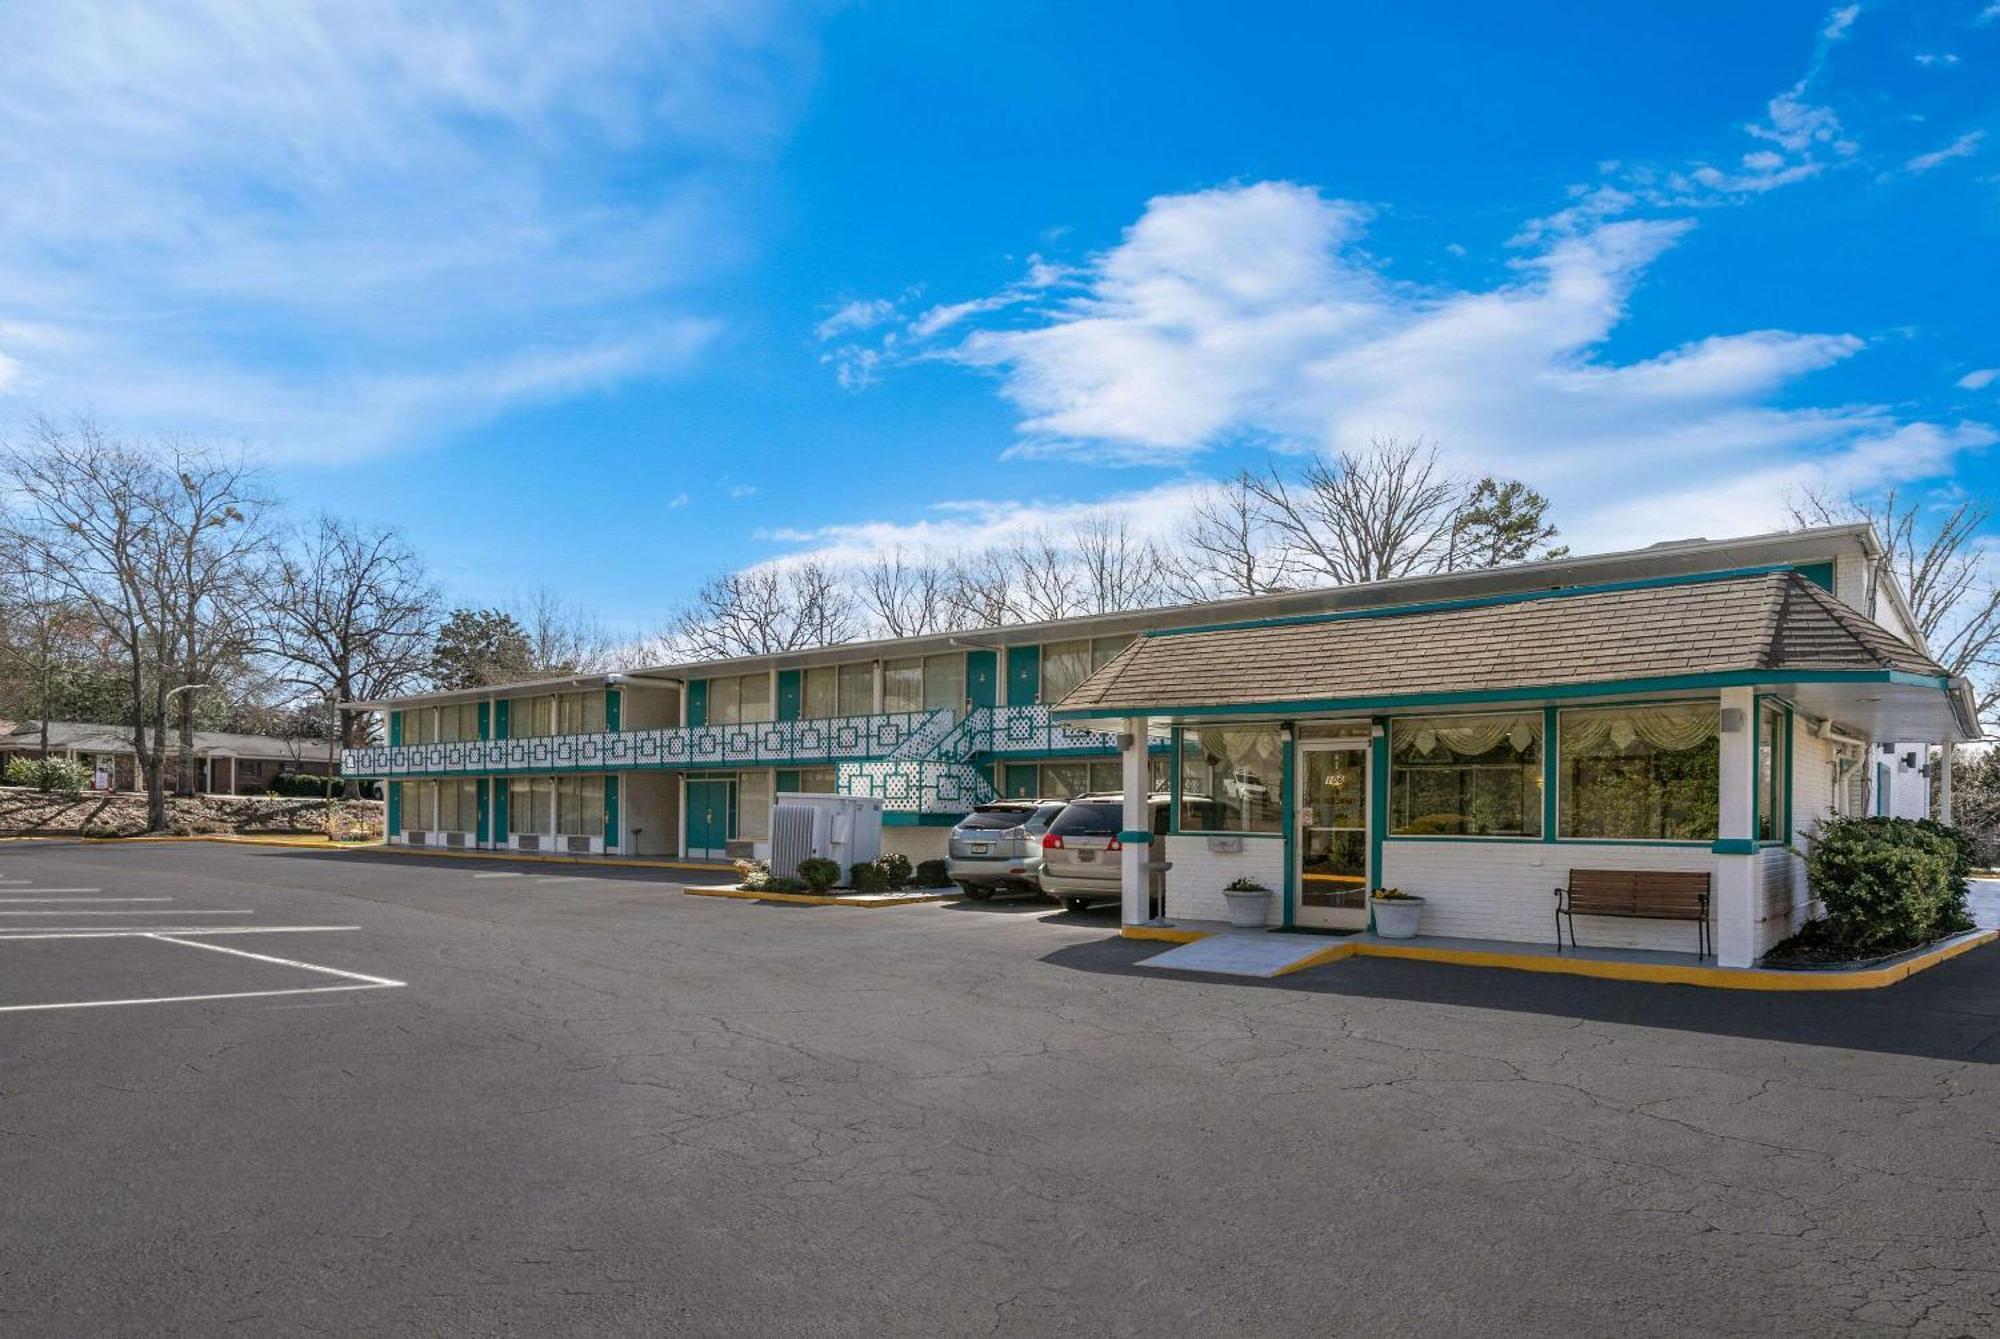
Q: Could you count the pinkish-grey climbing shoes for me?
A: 0